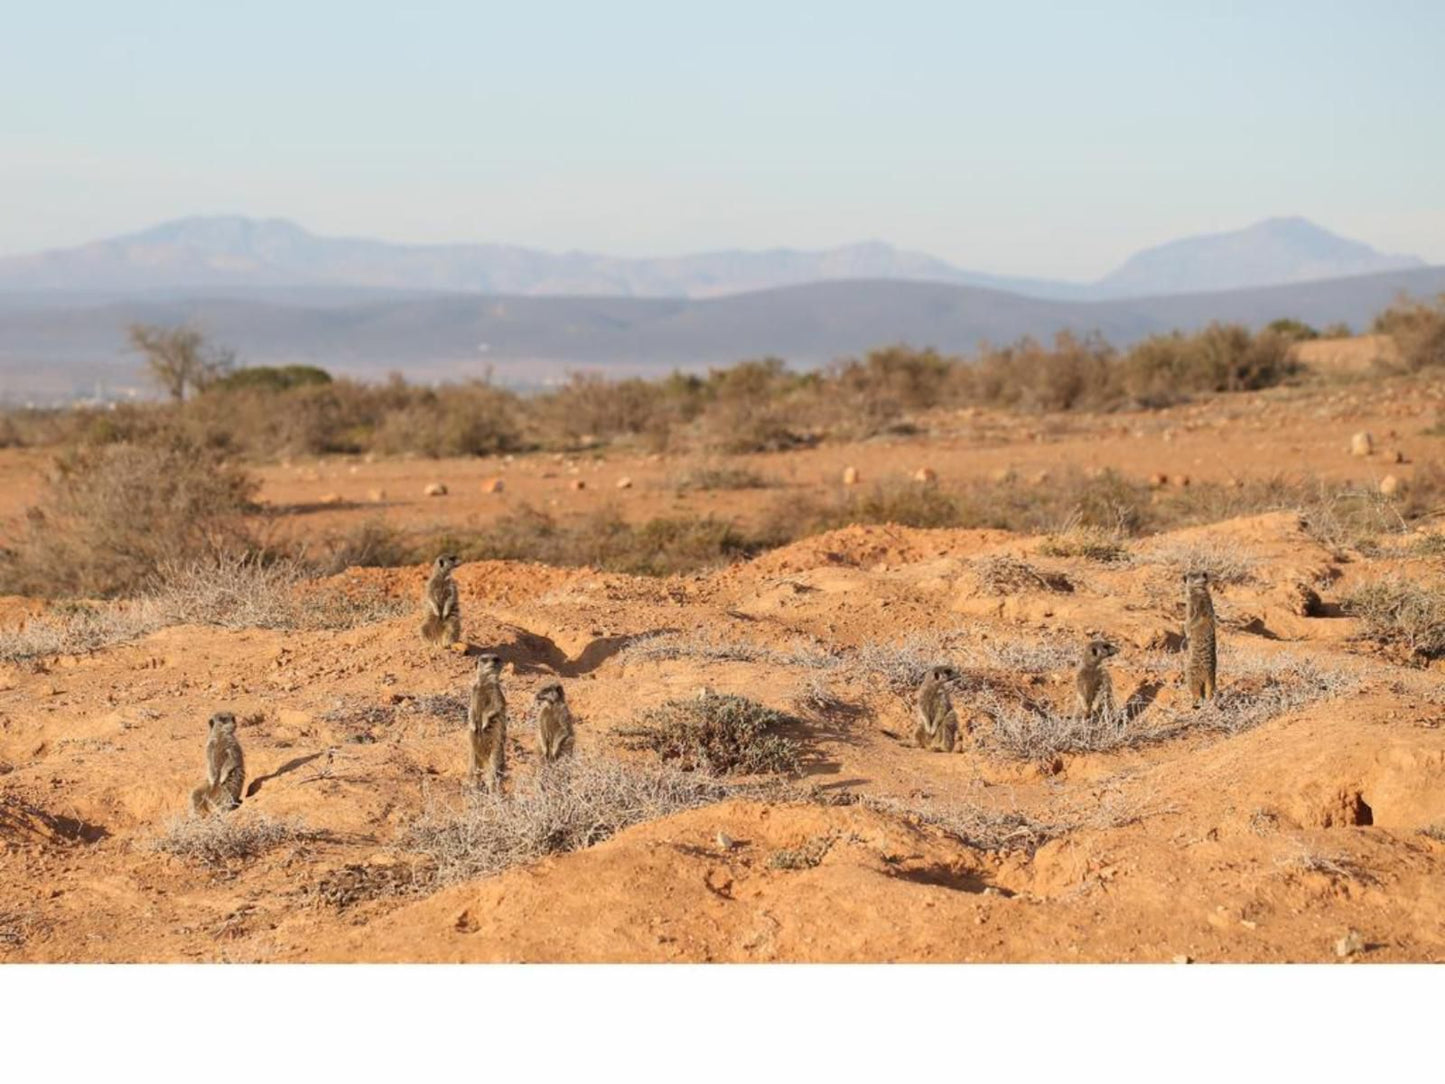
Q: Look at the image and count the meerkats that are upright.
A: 7